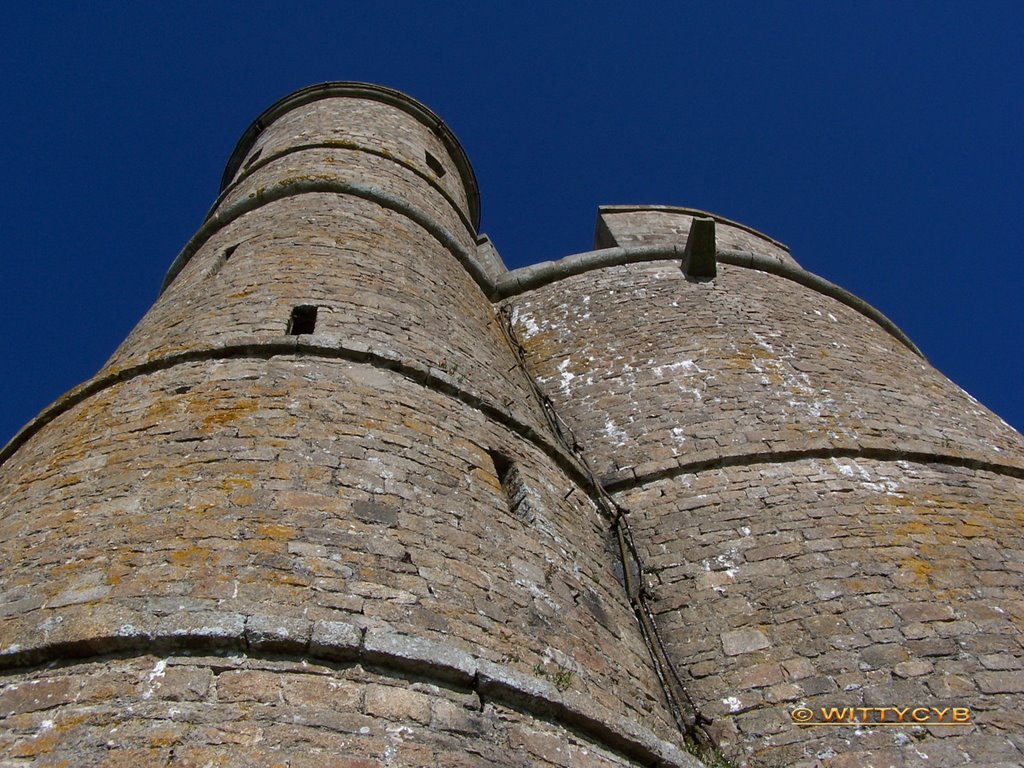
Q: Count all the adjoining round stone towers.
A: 2